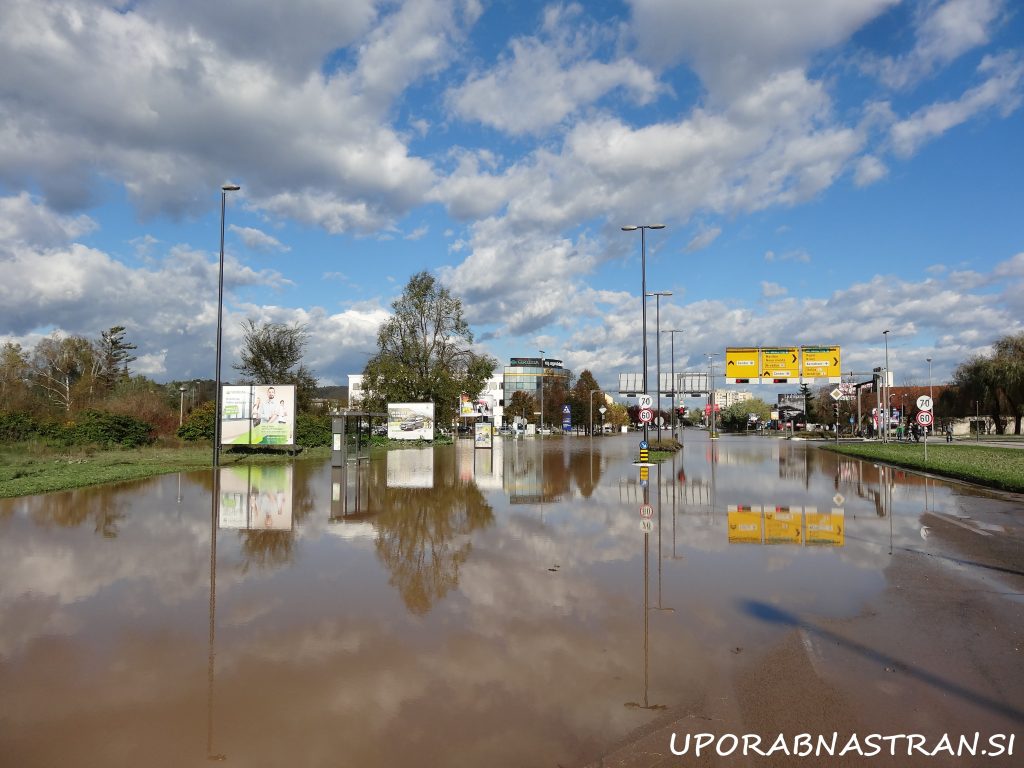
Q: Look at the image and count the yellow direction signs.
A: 3